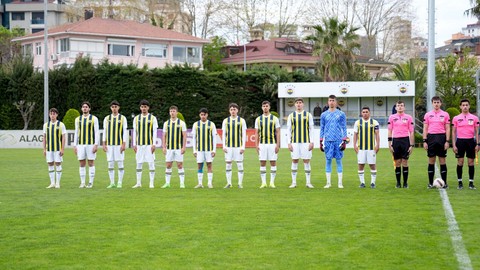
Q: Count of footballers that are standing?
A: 11